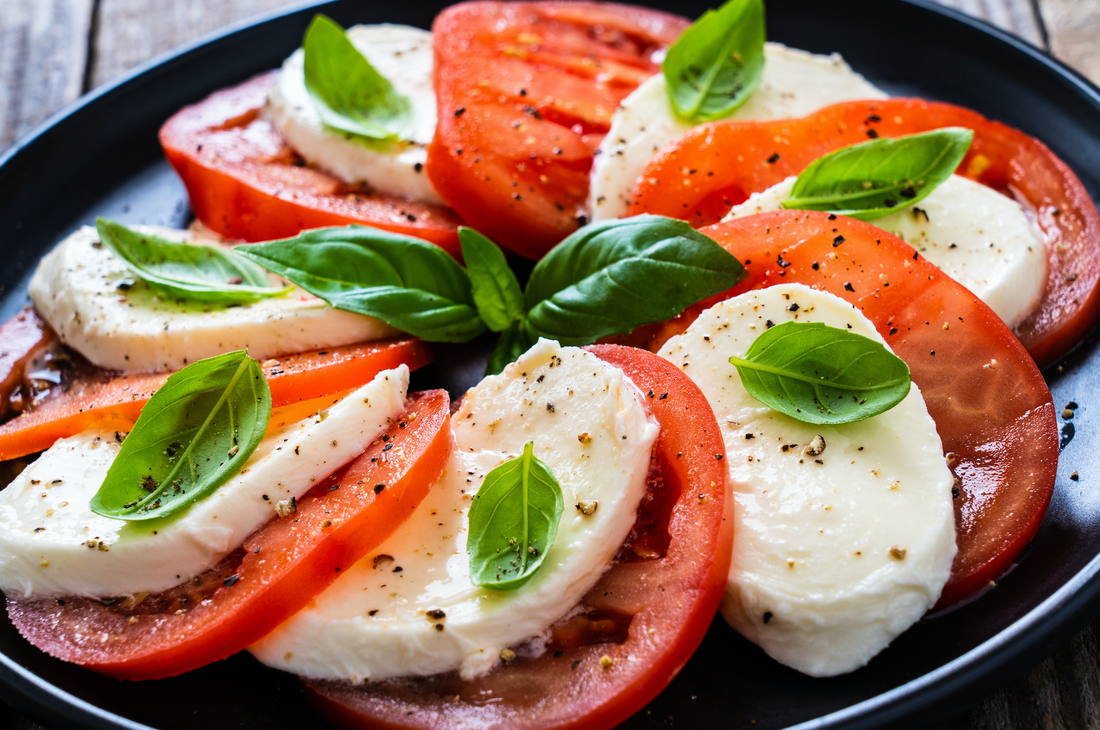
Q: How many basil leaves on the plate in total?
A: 11